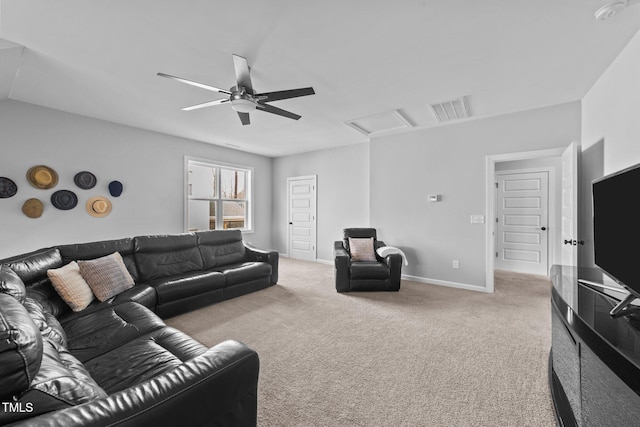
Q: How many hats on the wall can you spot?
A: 7